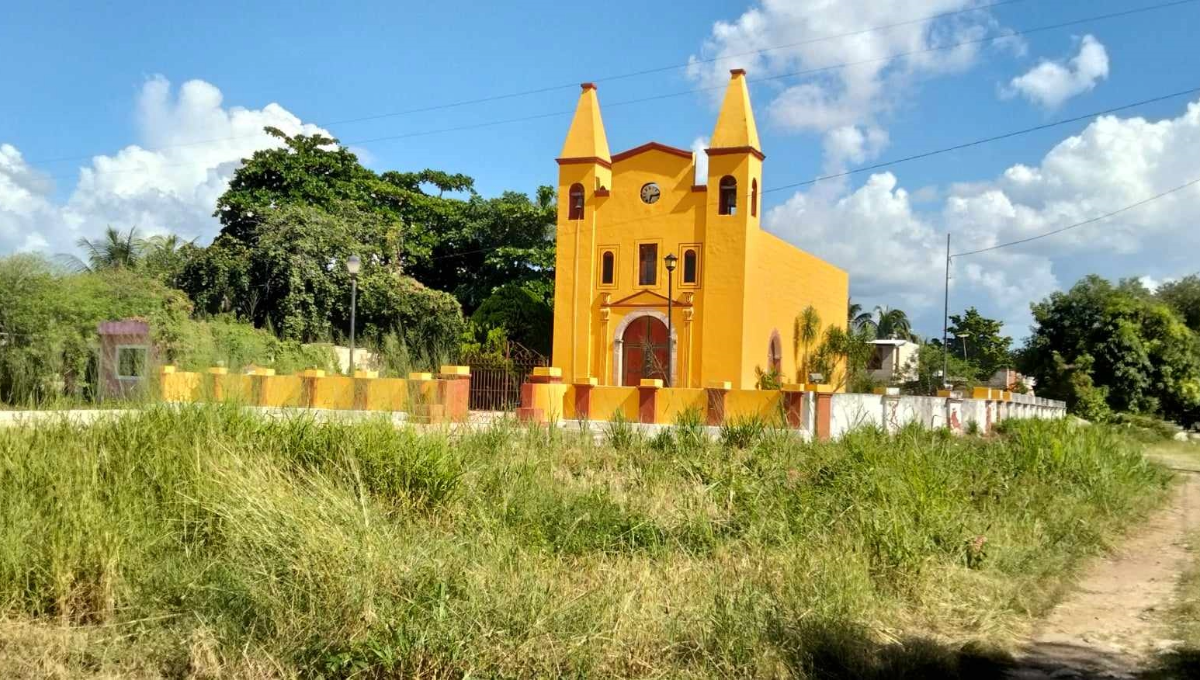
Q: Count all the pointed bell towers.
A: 2